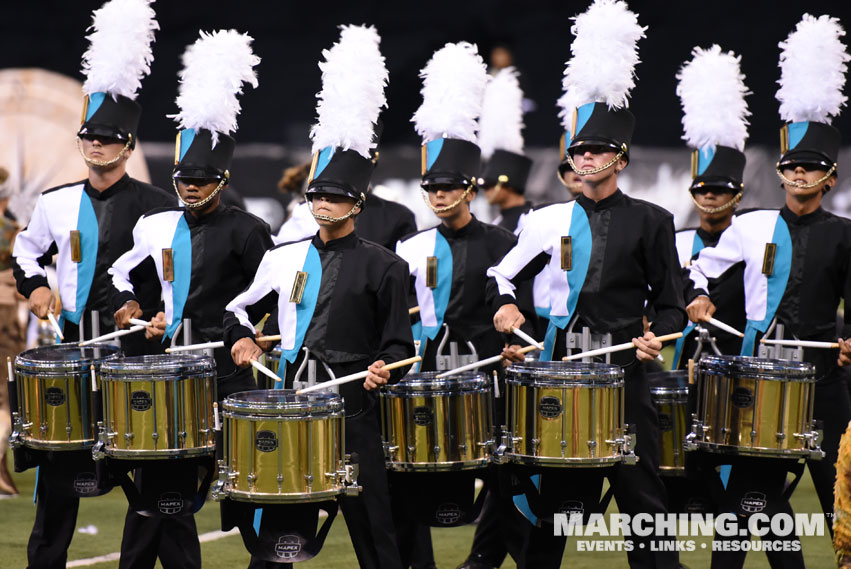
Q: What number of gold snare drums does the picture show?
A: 7